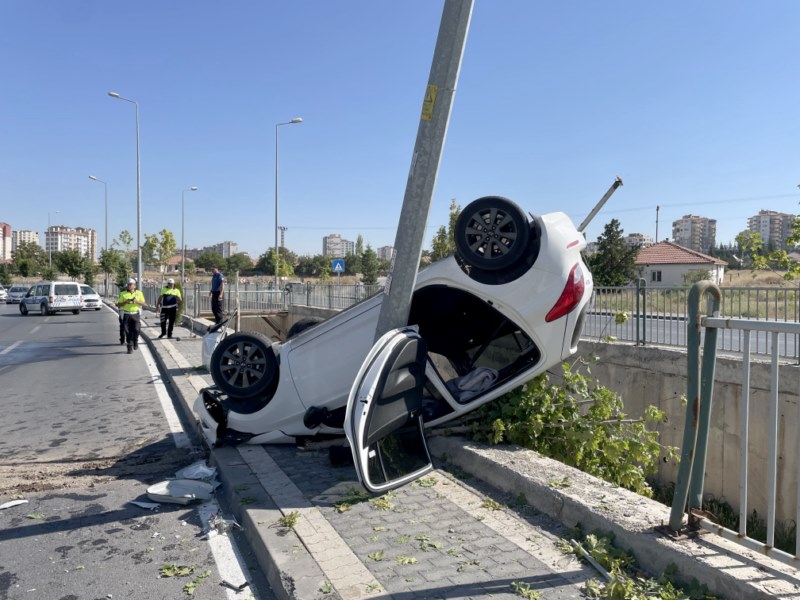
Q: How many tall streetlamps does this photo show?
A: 5